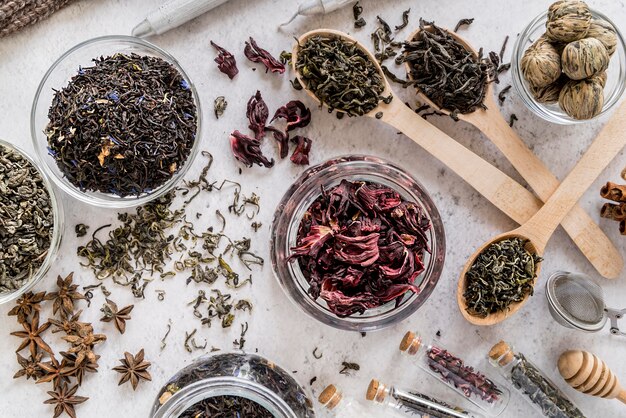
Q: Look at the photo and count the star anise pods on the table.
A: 11